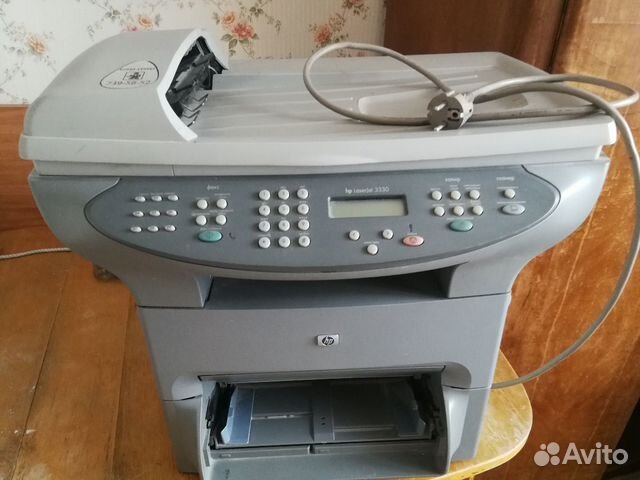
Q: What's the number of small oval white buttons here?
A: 9